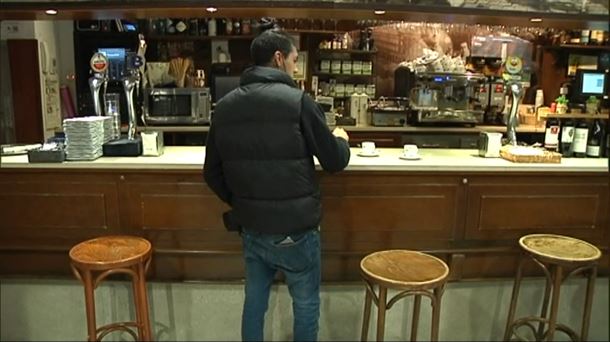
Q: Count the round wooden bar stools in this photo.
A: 3